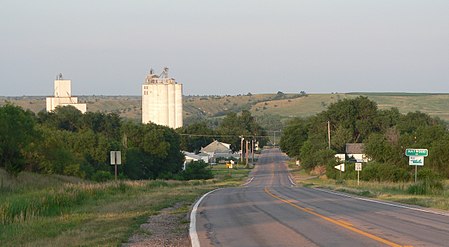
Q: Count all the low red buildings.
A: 0